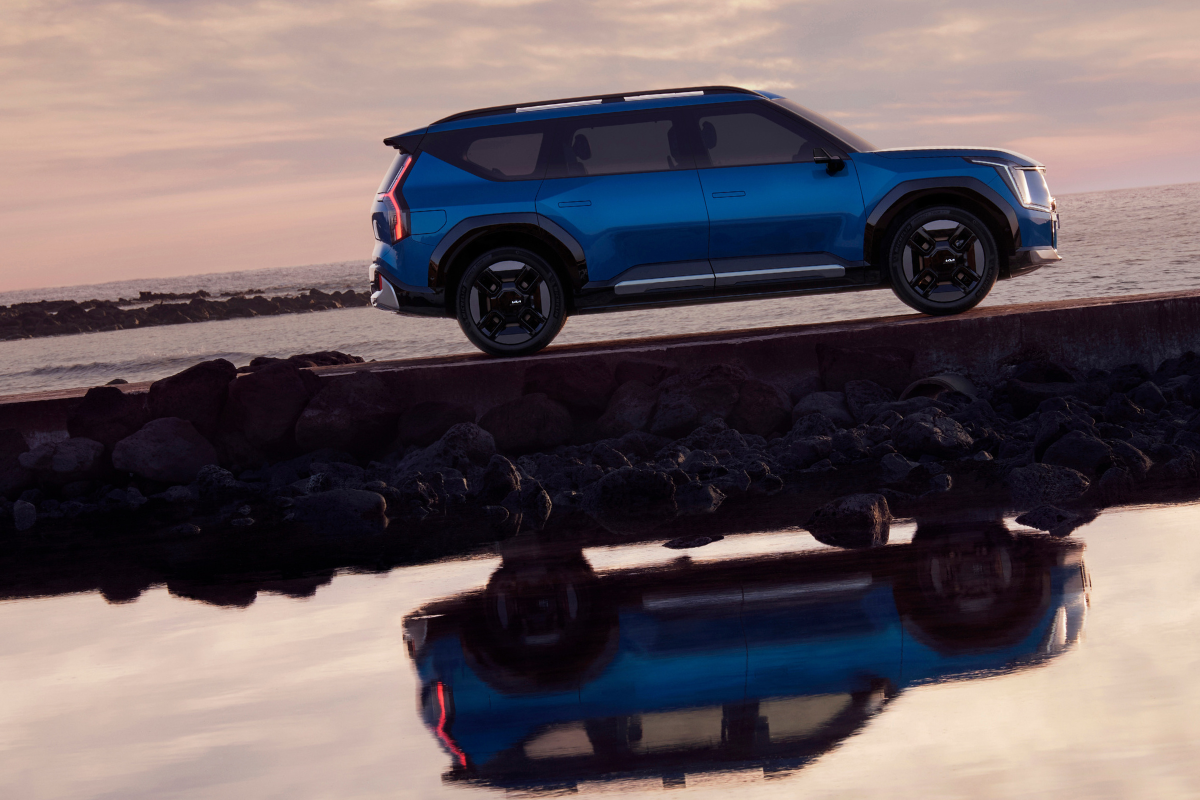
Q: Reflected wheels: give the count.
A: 2